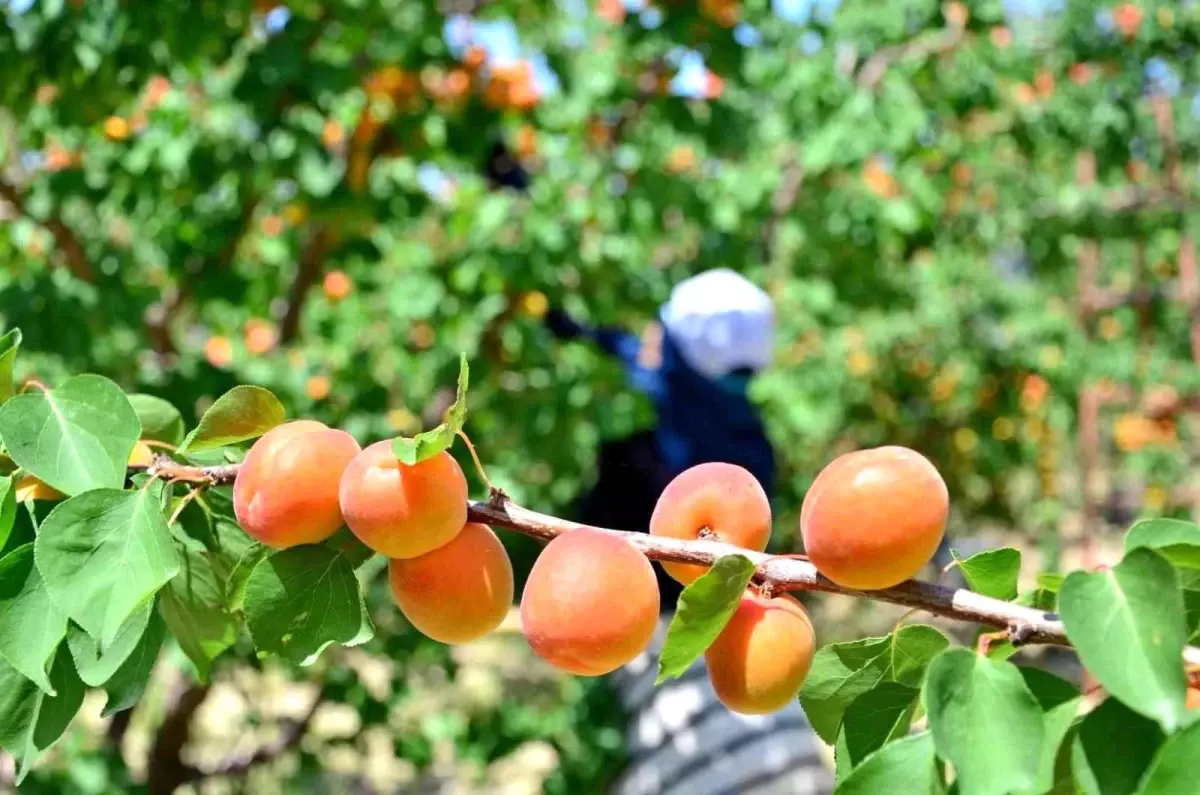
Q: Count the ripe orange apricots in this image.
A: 7